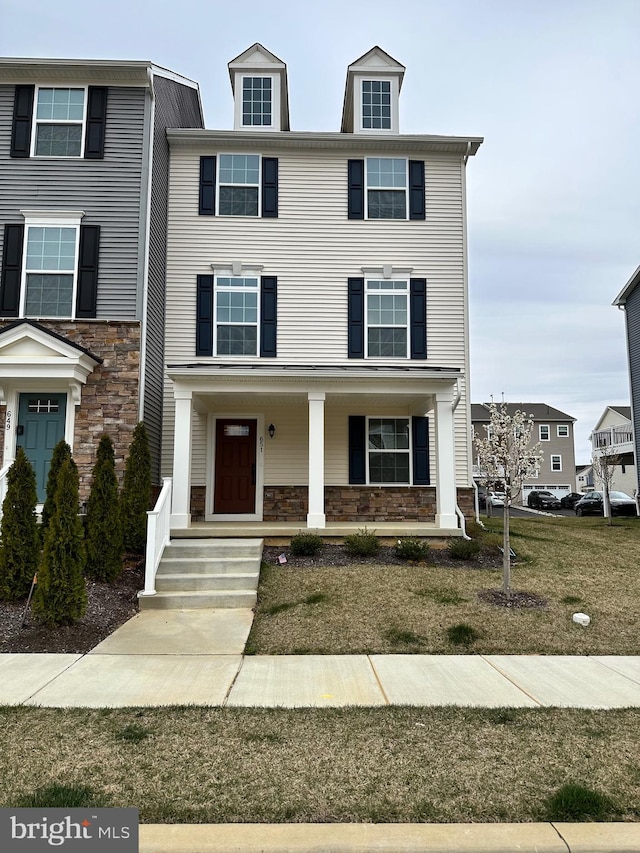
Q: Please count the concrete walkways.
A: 2